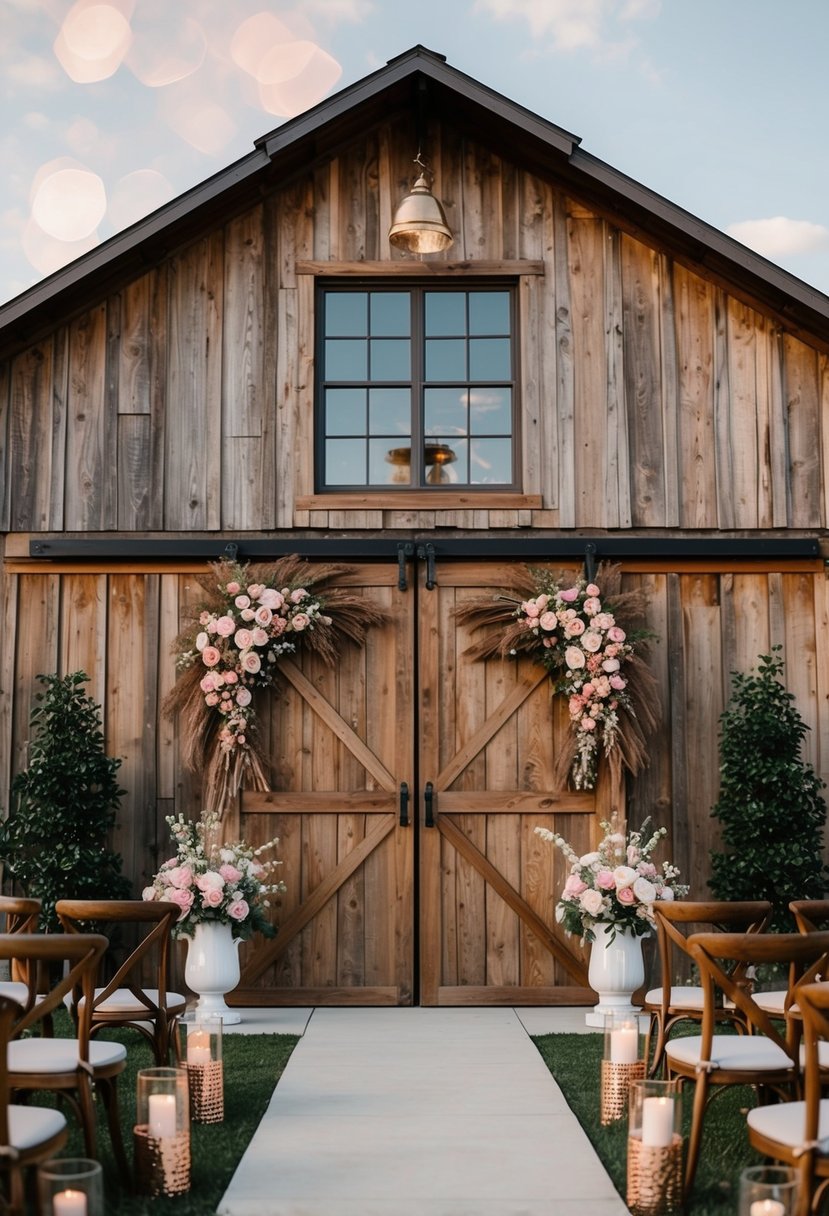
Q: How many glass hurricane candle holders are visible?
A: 6